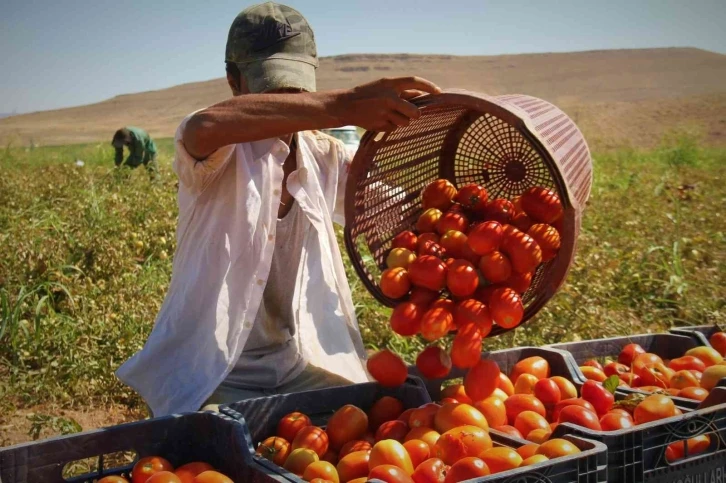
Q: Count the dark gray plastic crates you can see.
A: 5